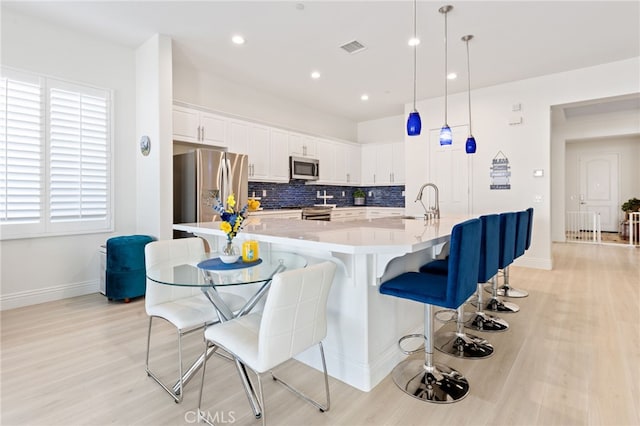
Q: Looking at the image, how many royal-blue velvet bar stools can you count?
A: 5